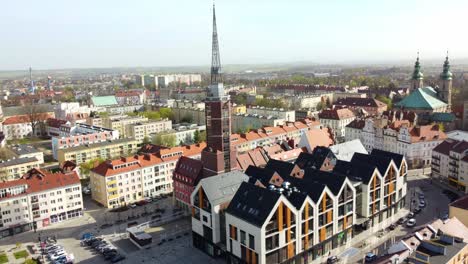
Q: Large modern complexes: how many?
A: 1